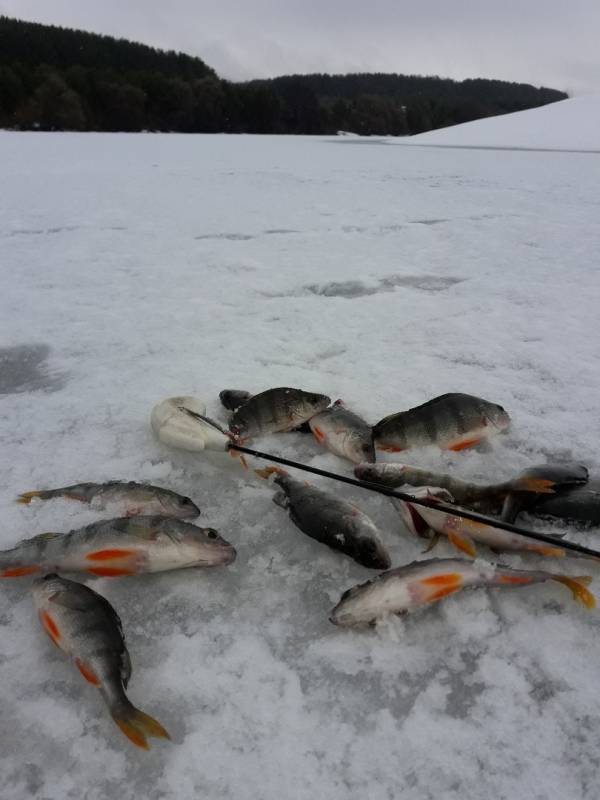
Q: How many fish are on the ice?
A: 13